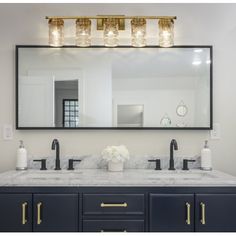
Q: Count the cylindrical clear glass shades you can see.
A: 5